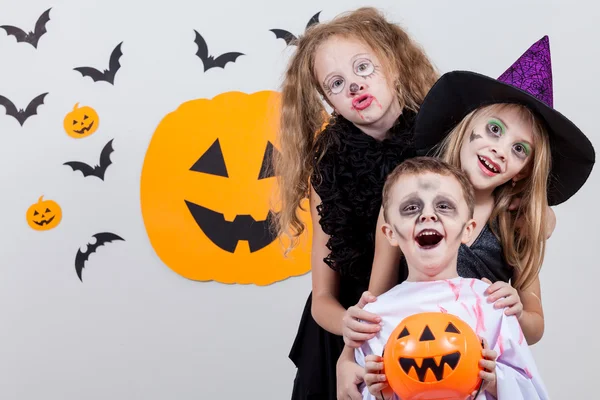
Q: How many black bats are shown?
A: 7